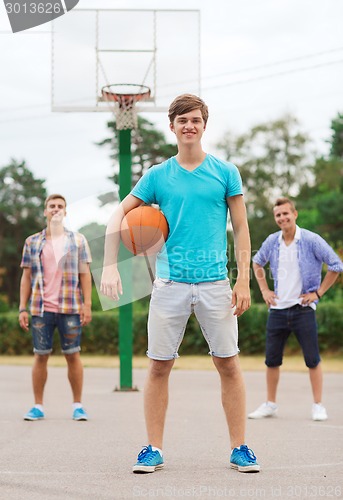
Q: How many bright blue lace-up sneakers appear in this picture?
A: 4